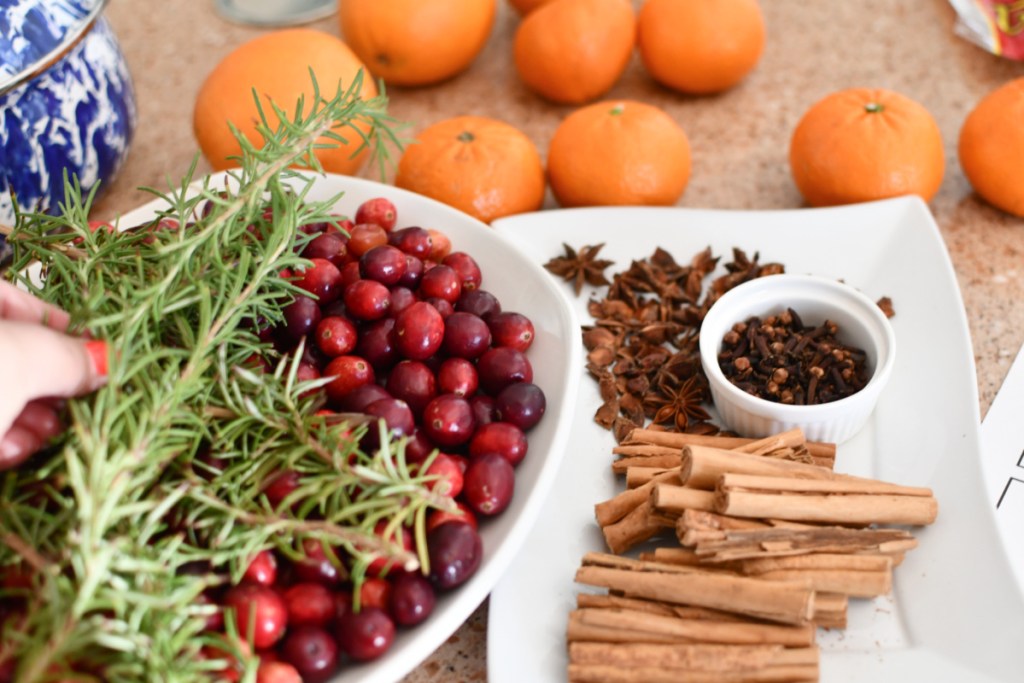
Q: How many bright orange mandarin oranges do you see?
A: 9